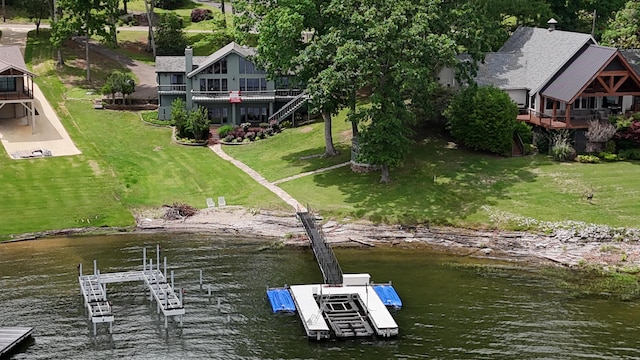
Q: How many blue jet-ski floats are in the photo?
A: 2